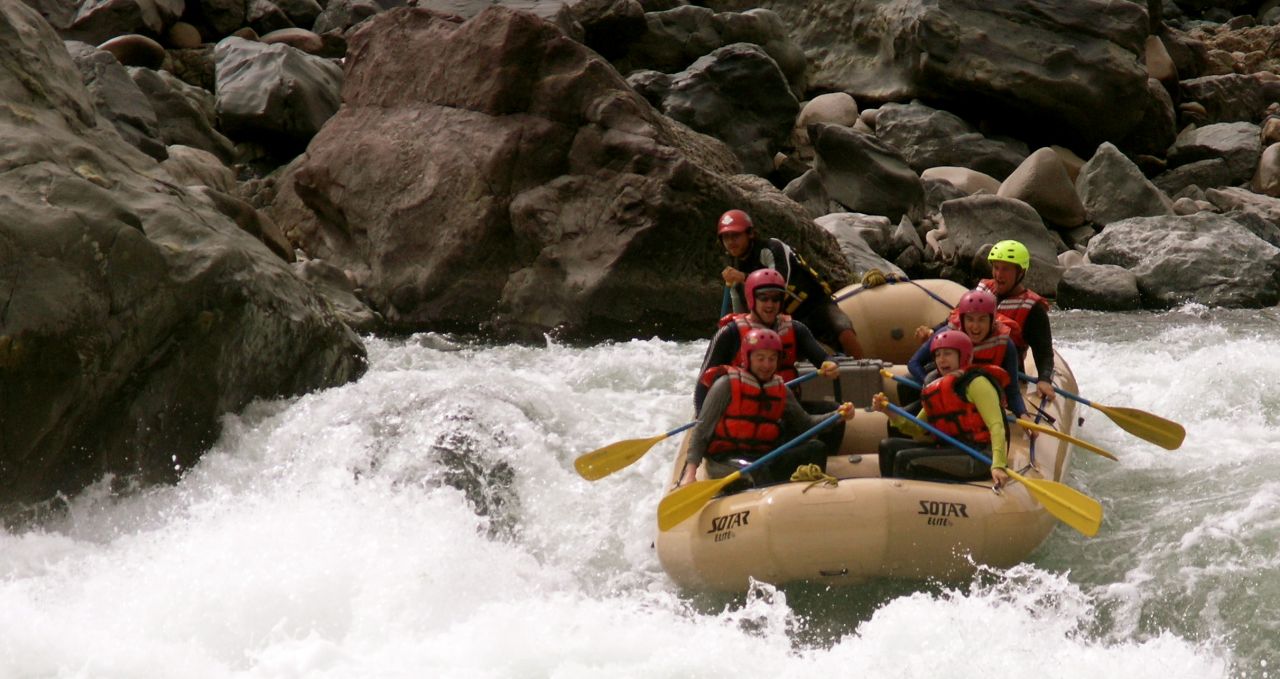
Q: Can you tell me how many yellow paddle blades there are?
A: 5